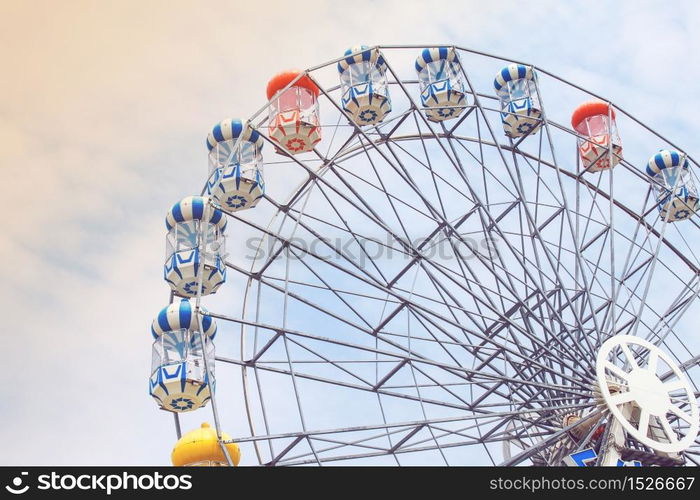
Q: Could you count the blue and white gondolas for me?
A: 7